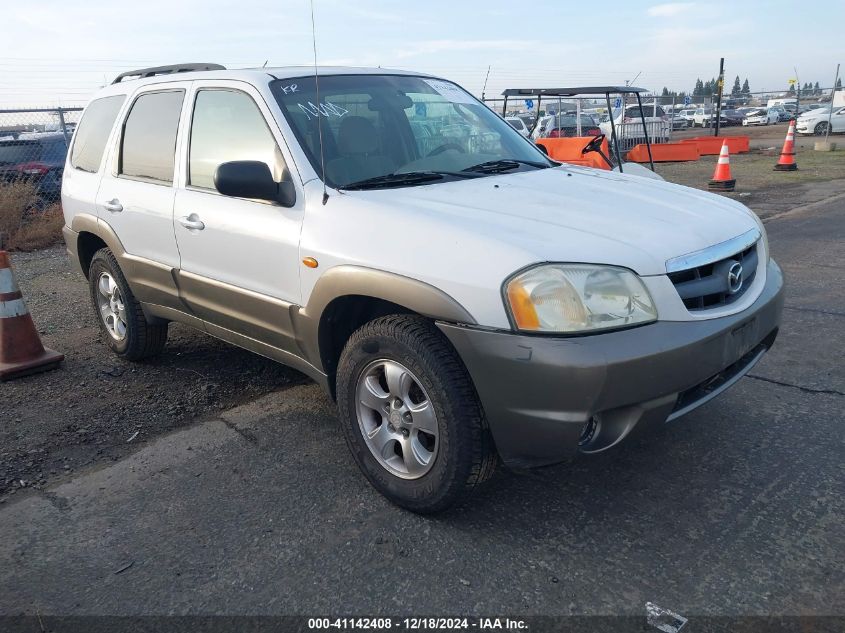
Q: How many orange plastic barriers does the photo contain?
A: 3